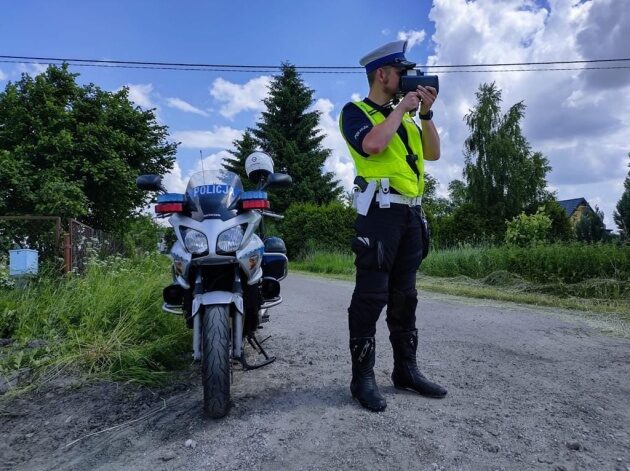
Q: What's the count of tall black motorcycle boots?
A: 2